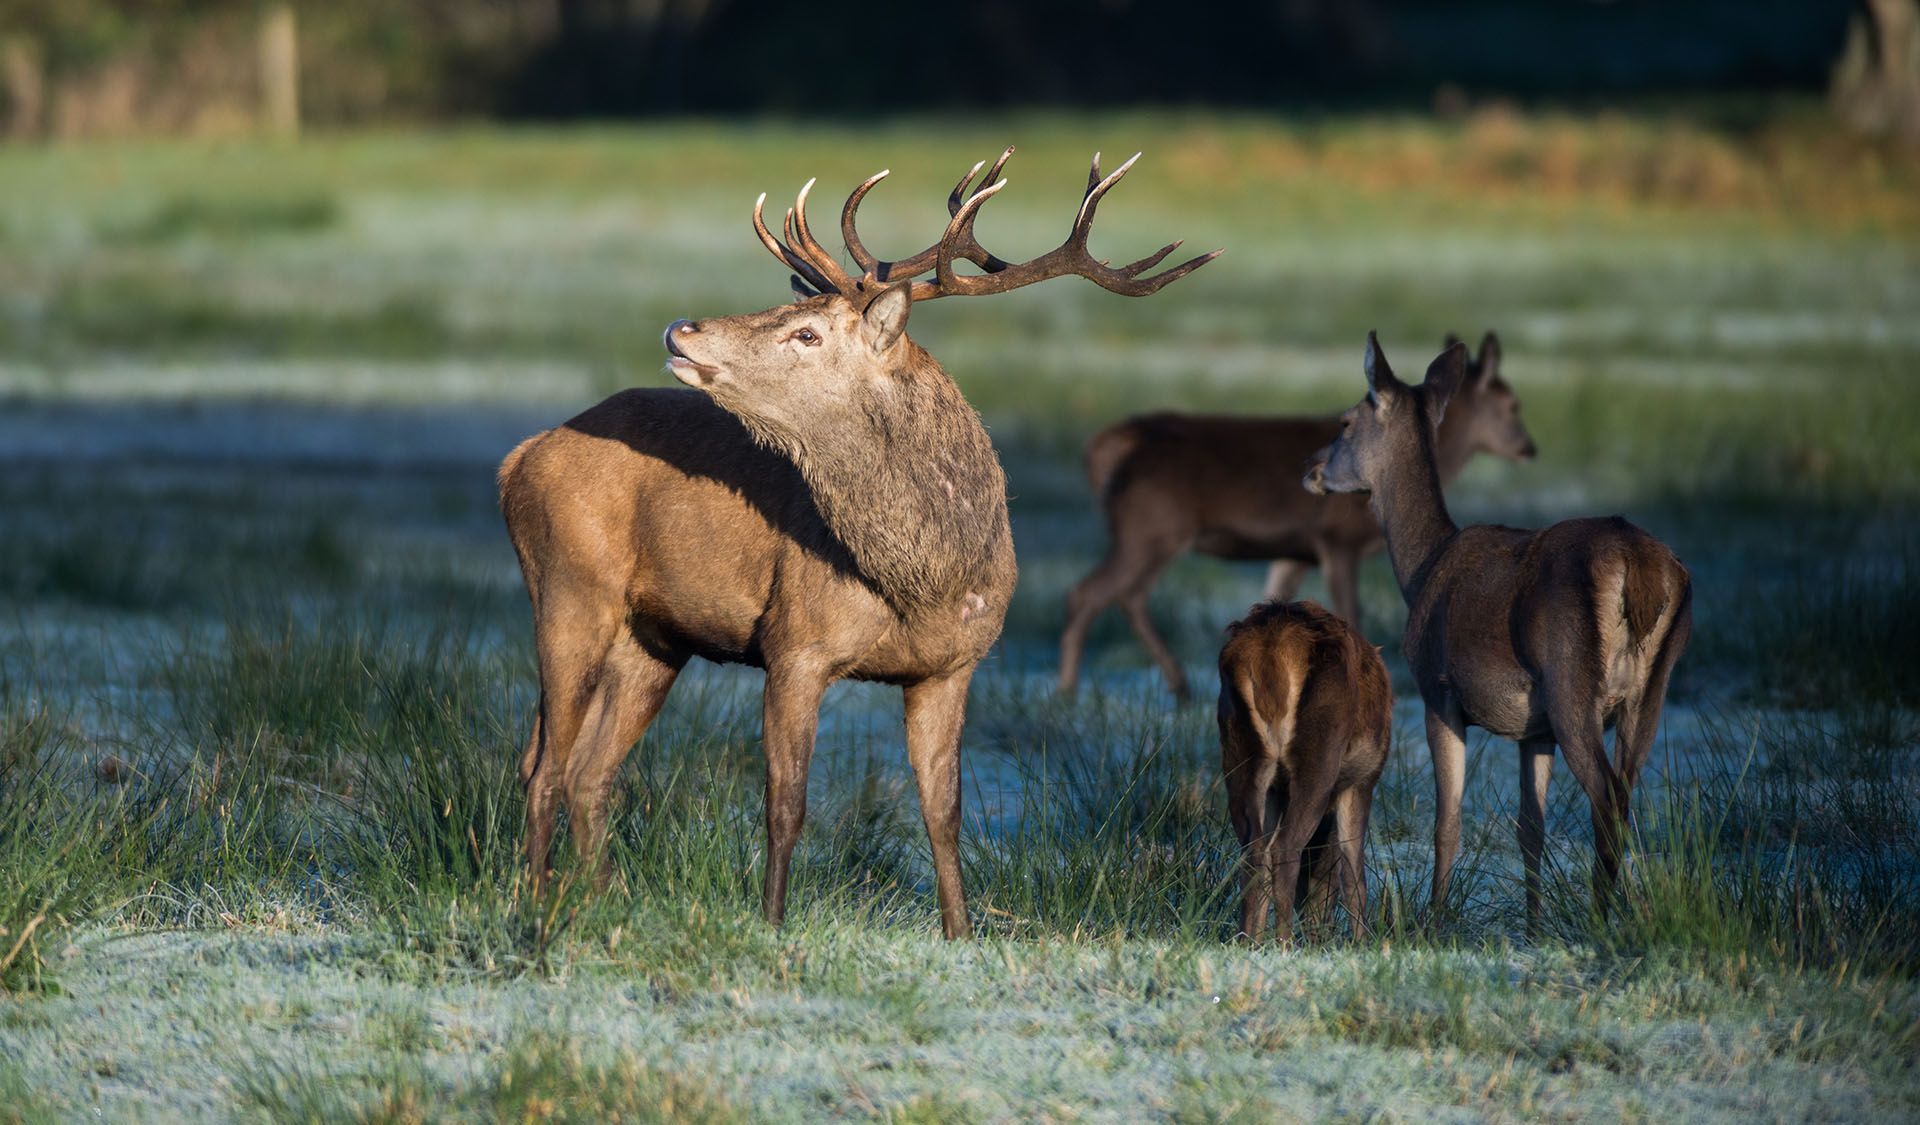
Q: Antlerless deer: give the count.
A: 3